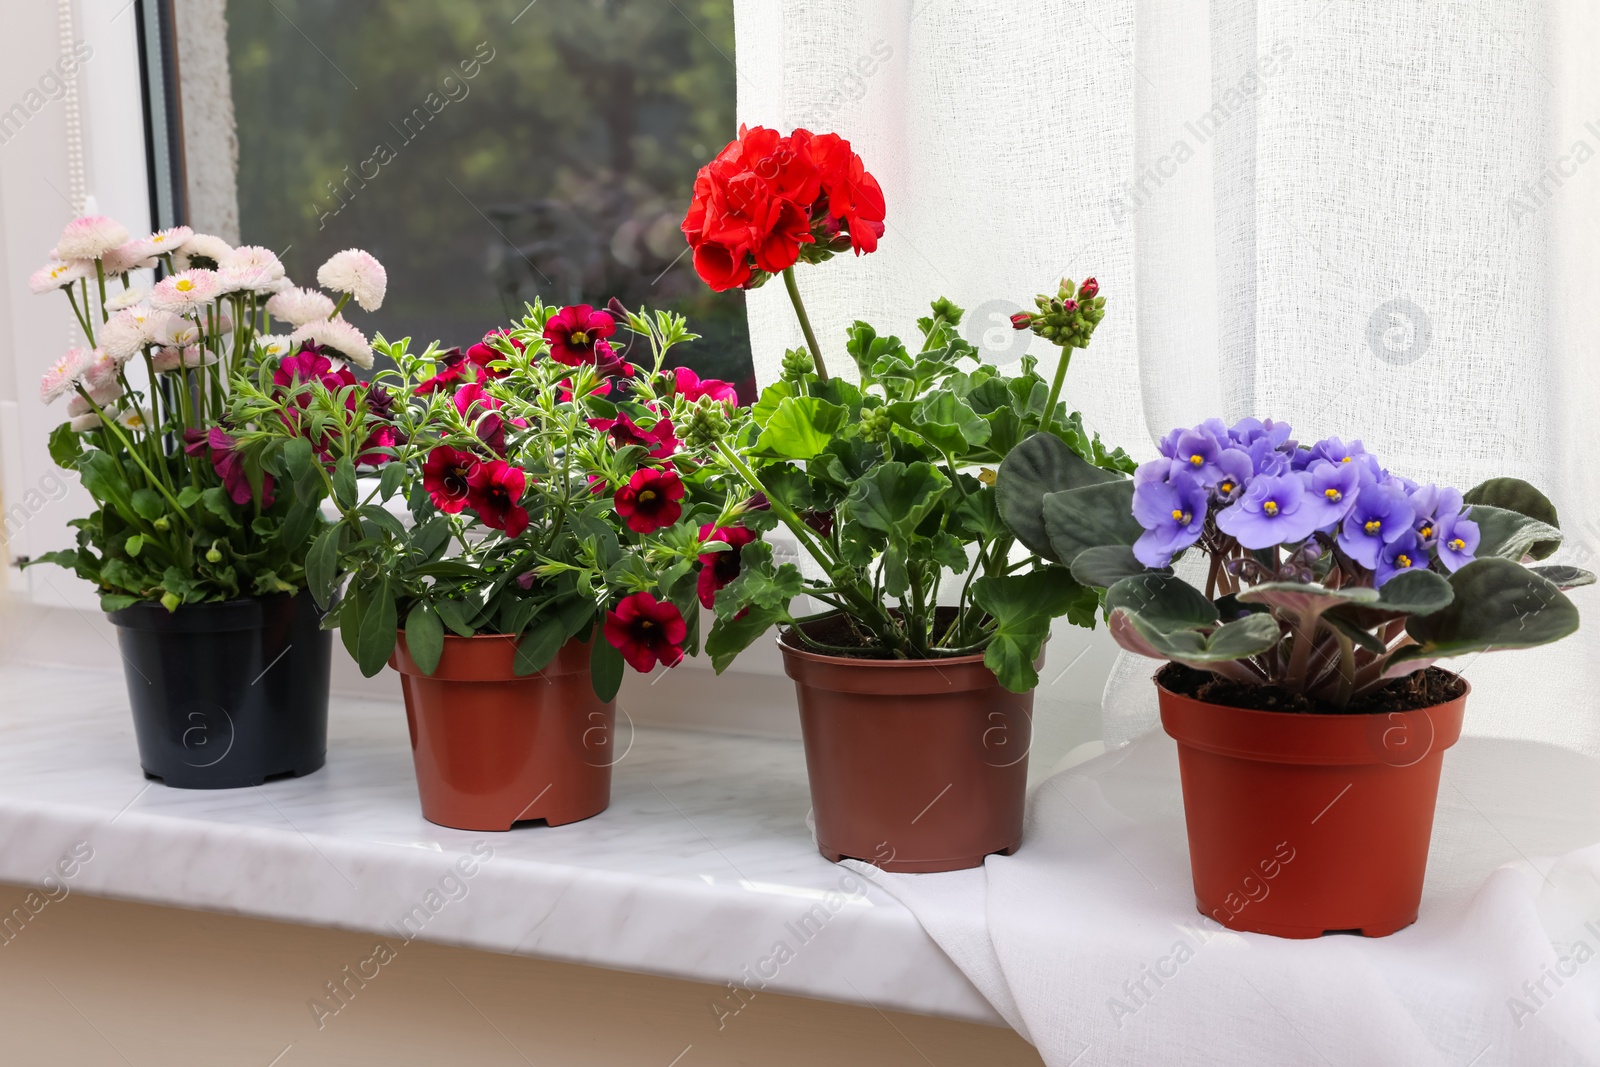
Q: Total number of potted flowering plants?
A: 4